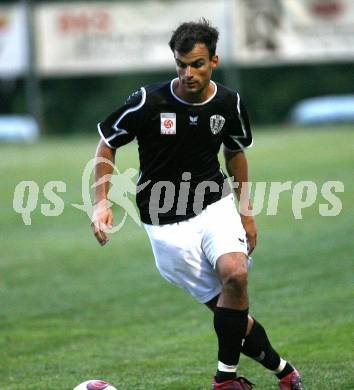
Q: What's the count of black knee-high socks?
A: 2